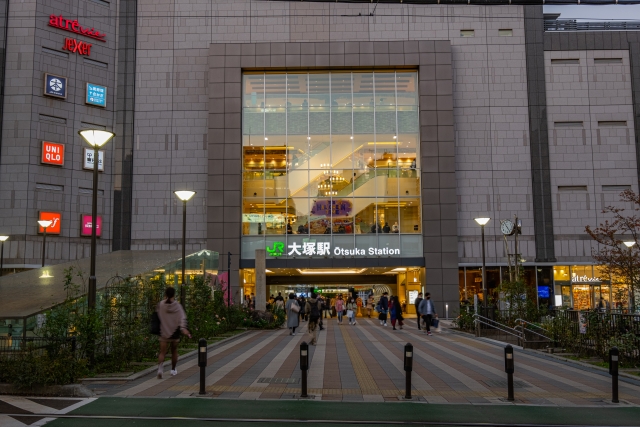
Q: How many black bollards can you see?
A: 5